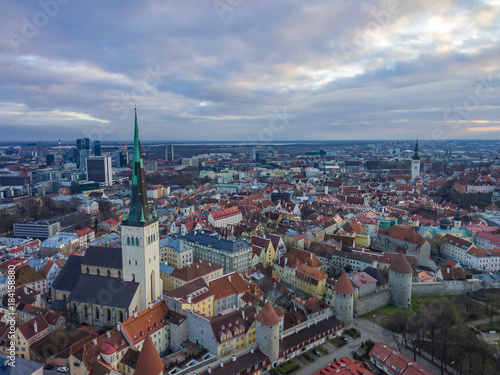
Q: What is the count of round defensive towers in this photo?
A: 4